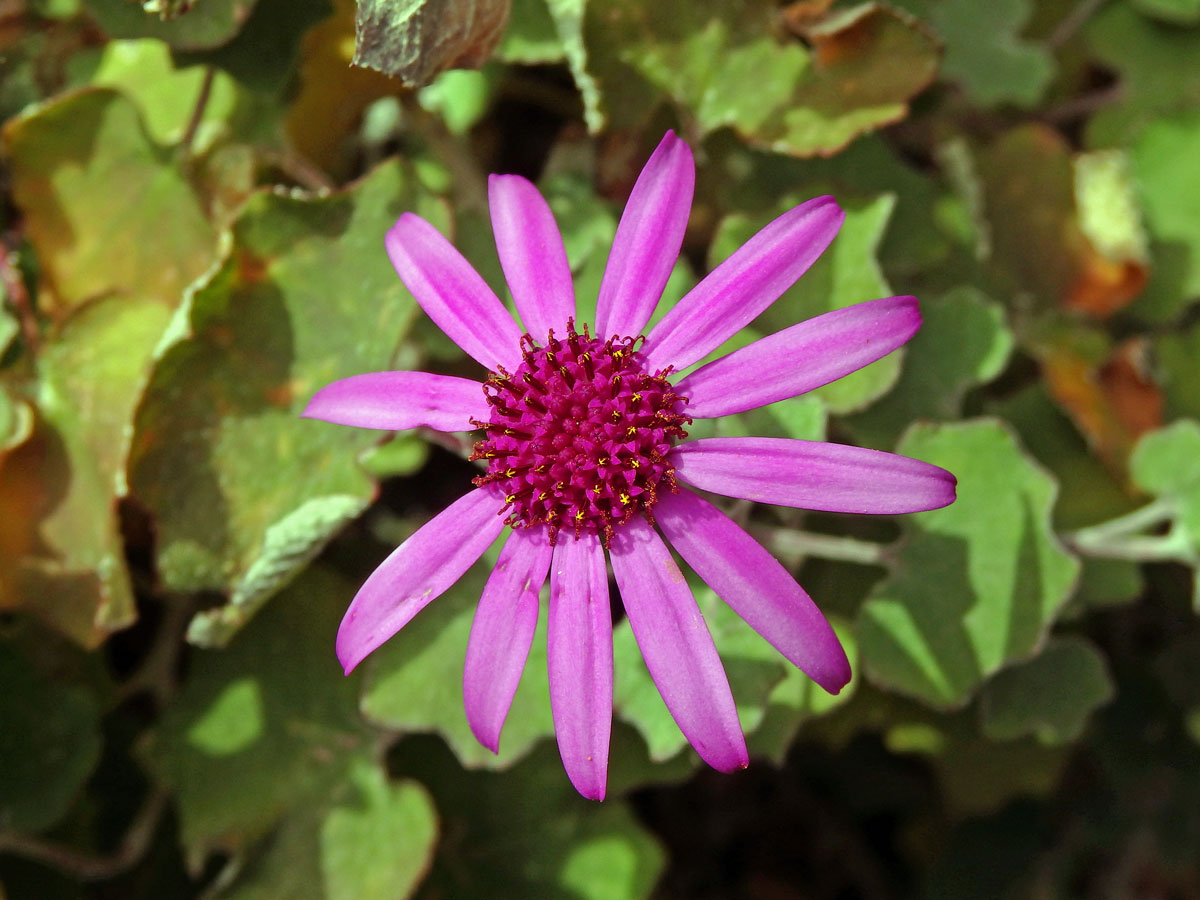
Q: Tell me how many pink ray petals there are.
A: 12